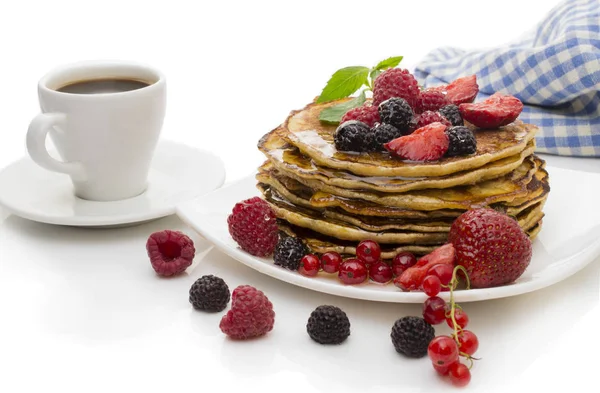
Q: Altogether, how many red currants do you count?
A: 14